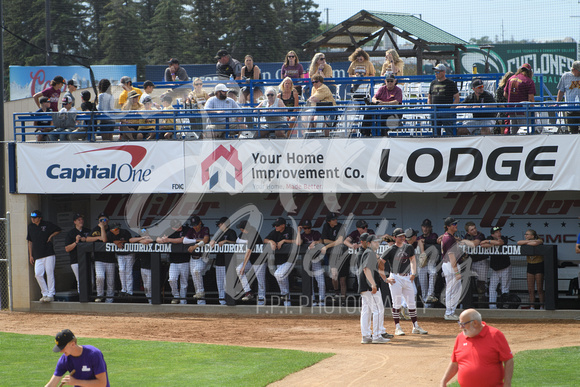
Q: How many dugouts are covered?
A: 1